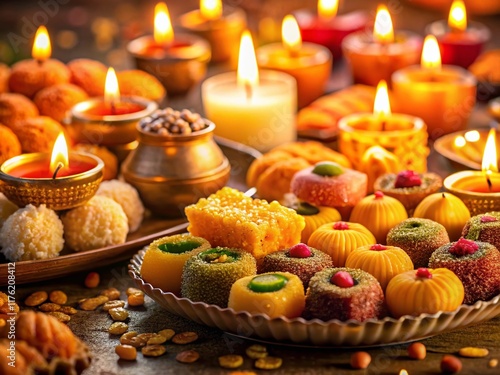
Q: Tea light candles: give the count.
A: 13